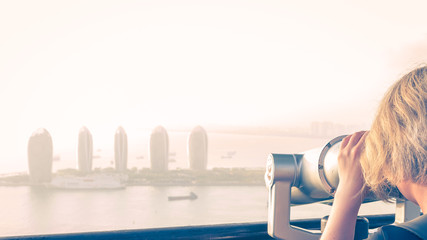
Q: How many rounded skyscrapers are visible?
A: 5